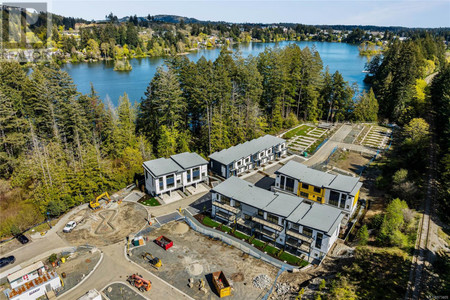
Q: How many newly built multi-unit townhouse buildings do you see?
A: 4